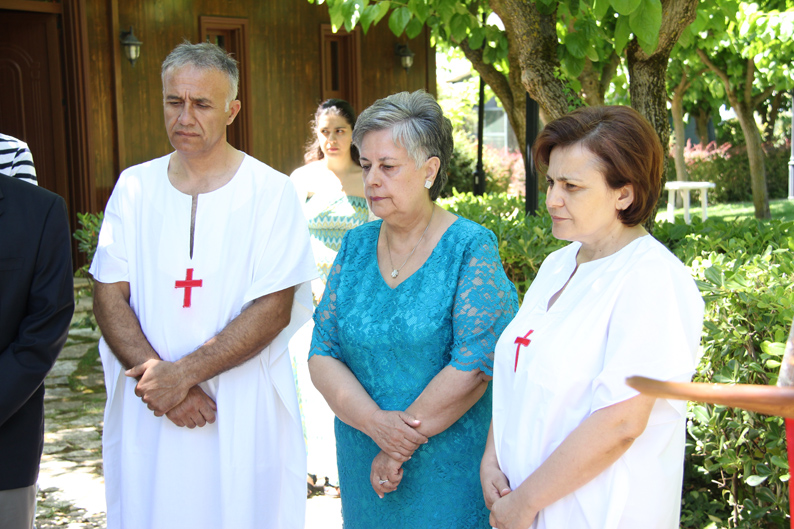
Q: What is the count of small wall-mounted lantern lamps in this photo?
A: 2